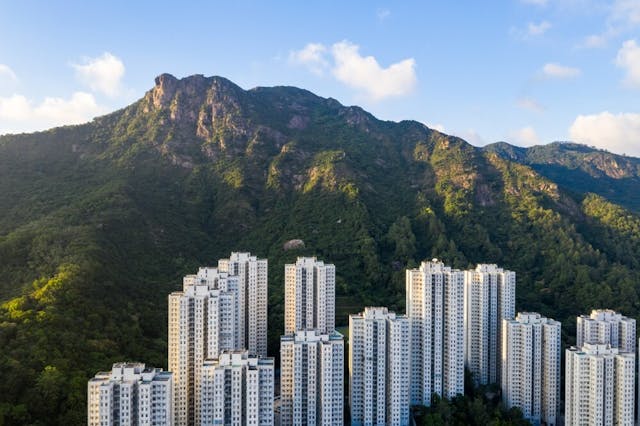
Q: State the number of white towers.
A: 13